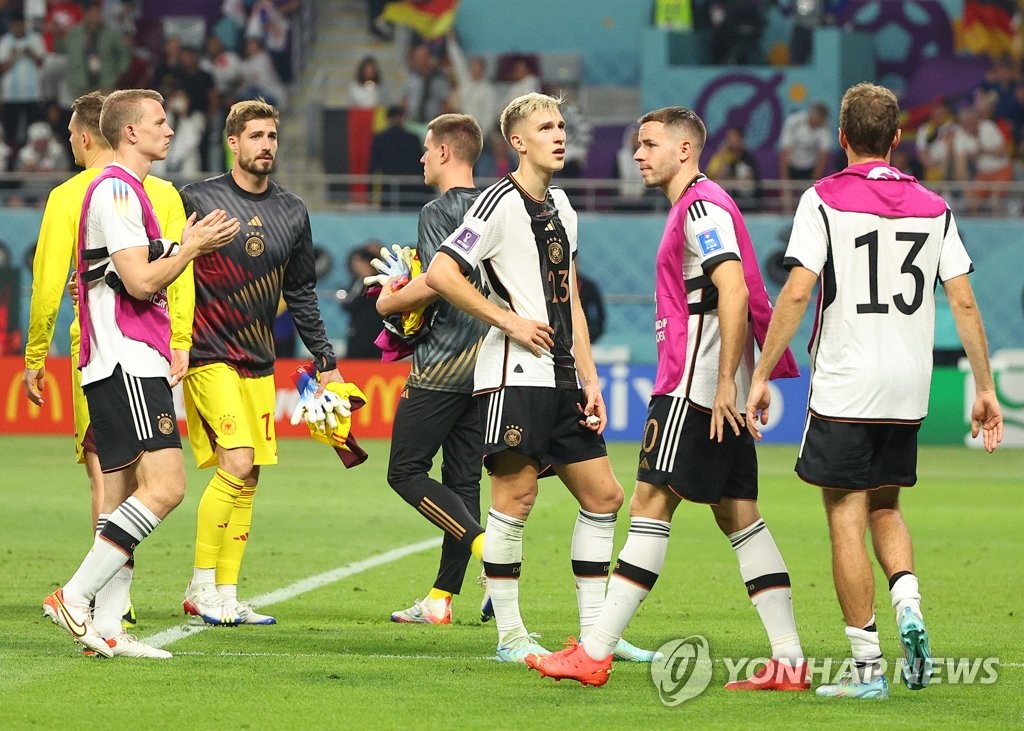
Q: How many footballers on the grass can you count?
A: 7